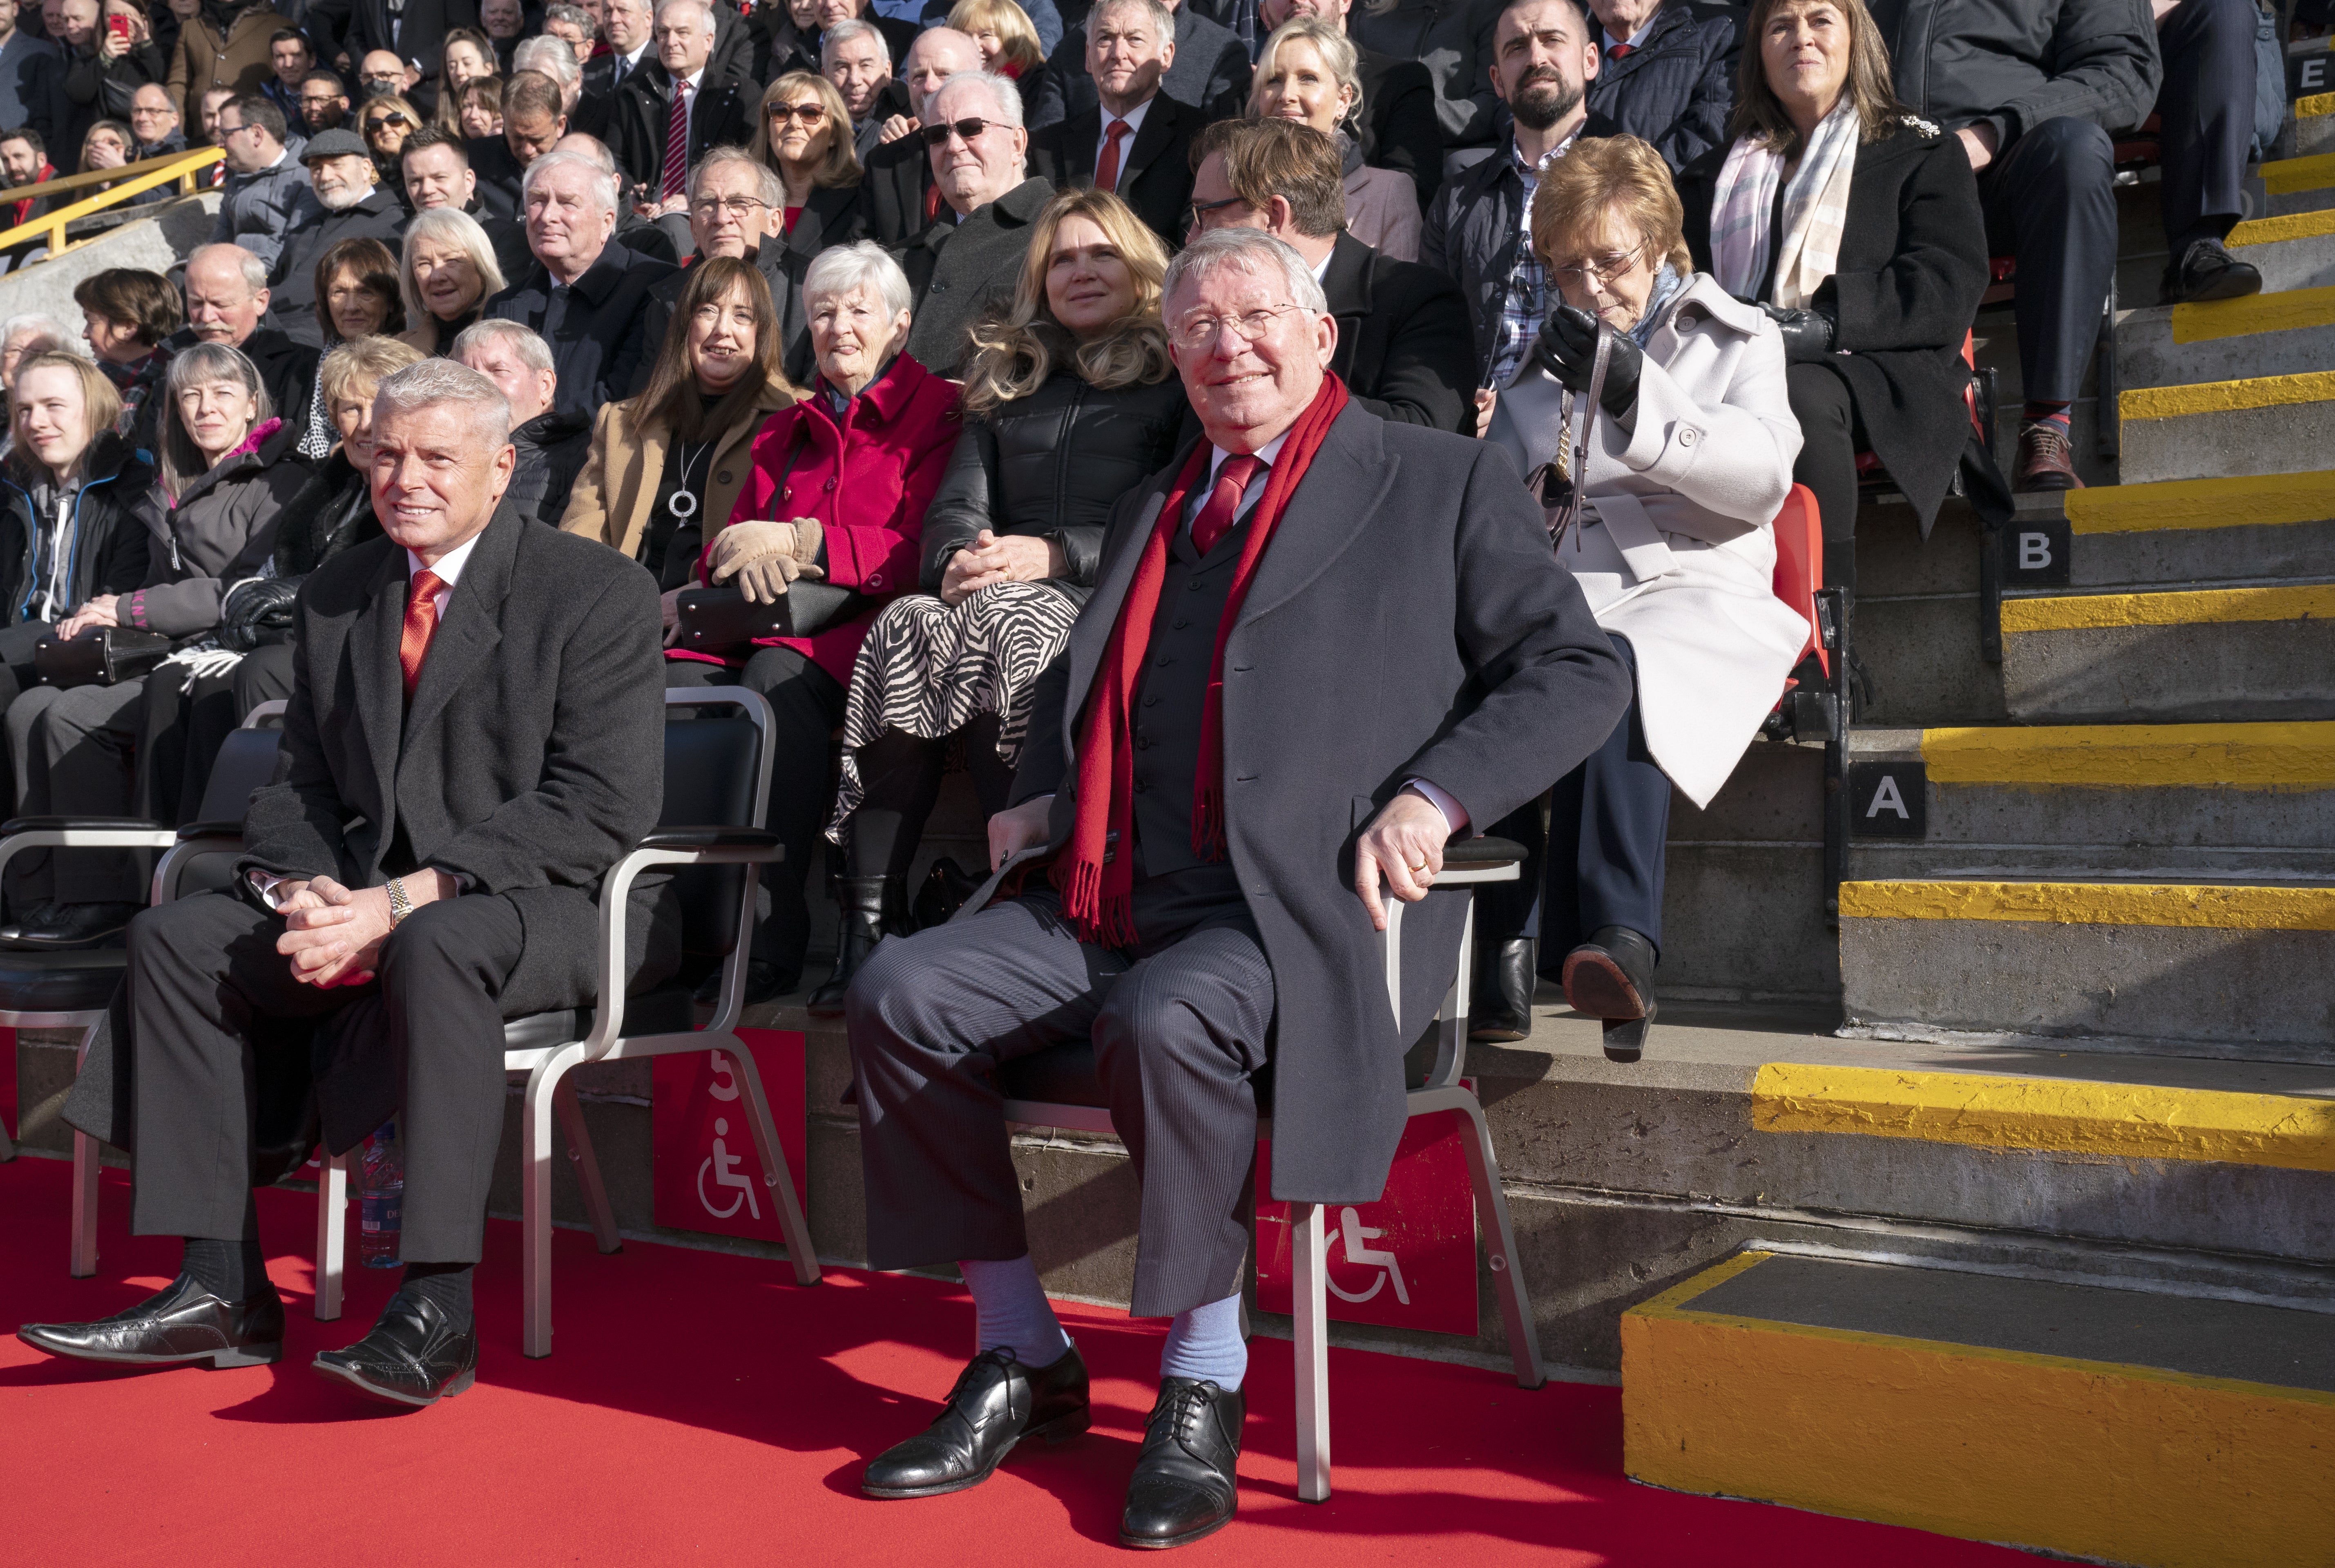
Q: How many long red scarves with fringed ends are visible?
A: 1